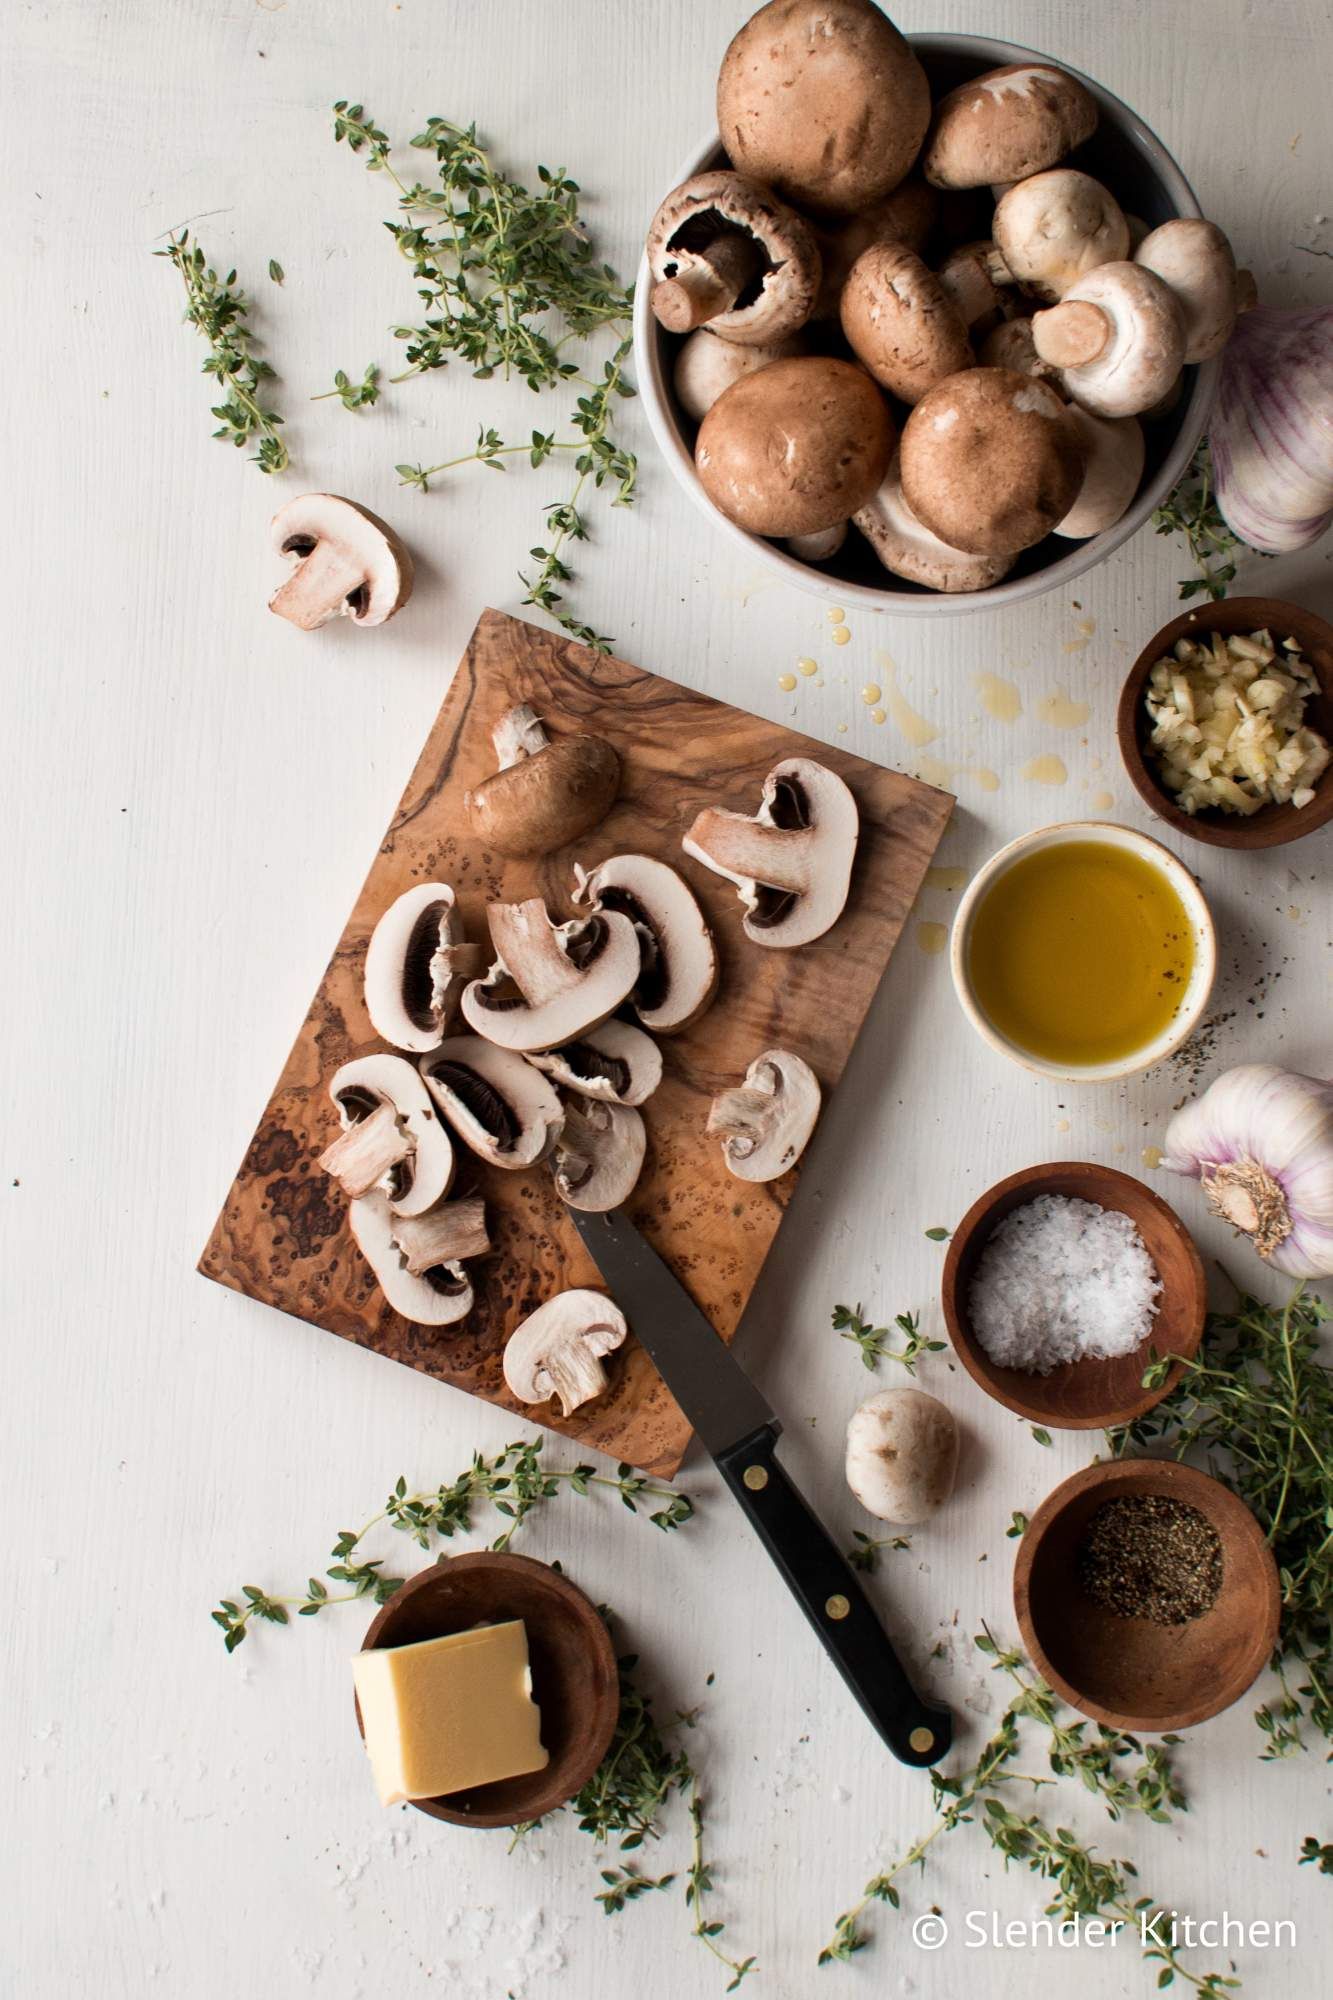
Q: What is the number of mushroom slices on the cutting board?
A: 11